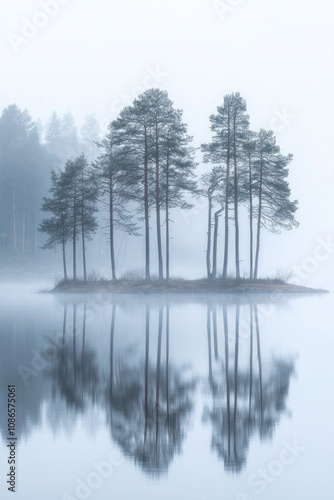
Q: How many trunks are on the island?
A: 13